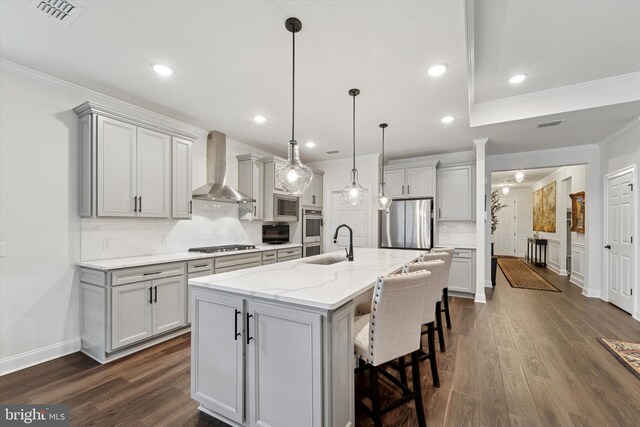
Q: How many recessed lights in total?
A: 6